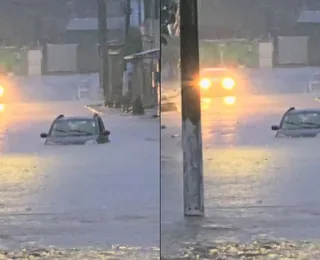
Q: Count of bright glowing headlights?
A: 3